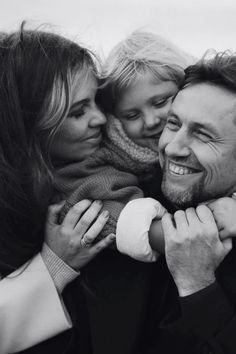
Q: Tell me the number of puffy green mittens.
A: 0